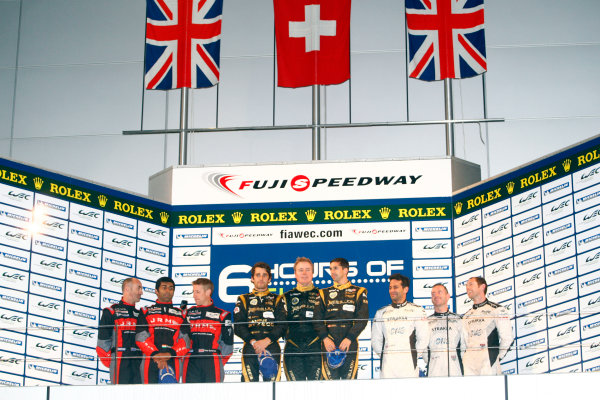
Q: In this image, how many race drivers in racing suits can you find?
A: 9